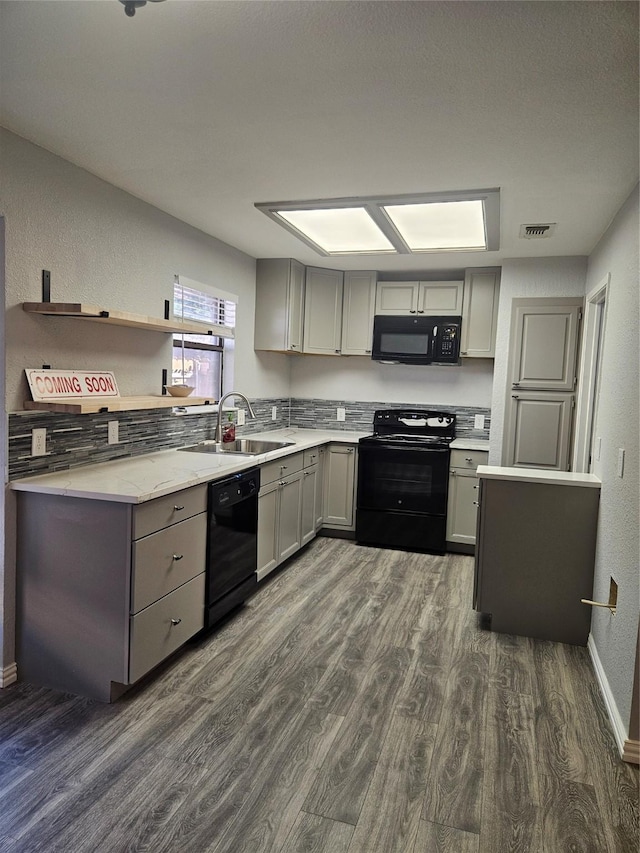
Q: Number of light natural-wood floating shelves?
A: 2